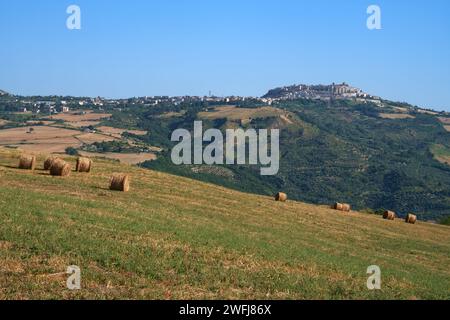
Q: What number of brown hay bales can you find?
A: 10